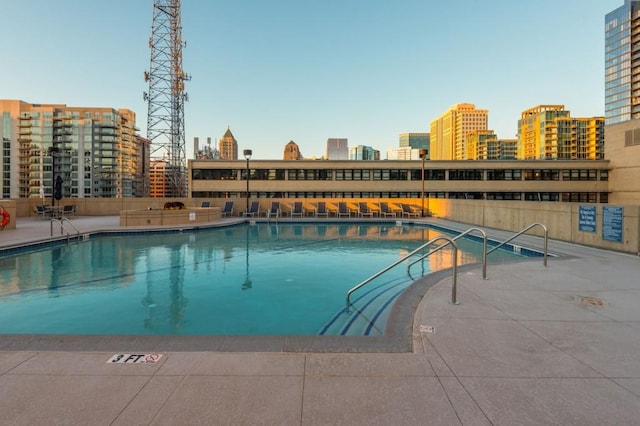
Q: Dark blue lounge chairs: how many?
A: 10